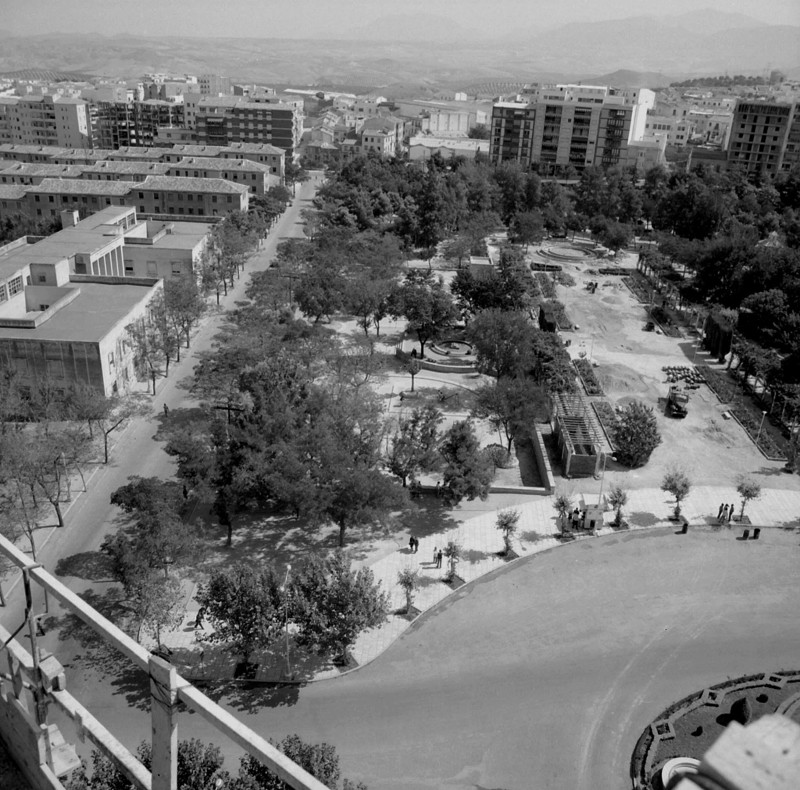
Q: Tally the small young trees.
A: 7